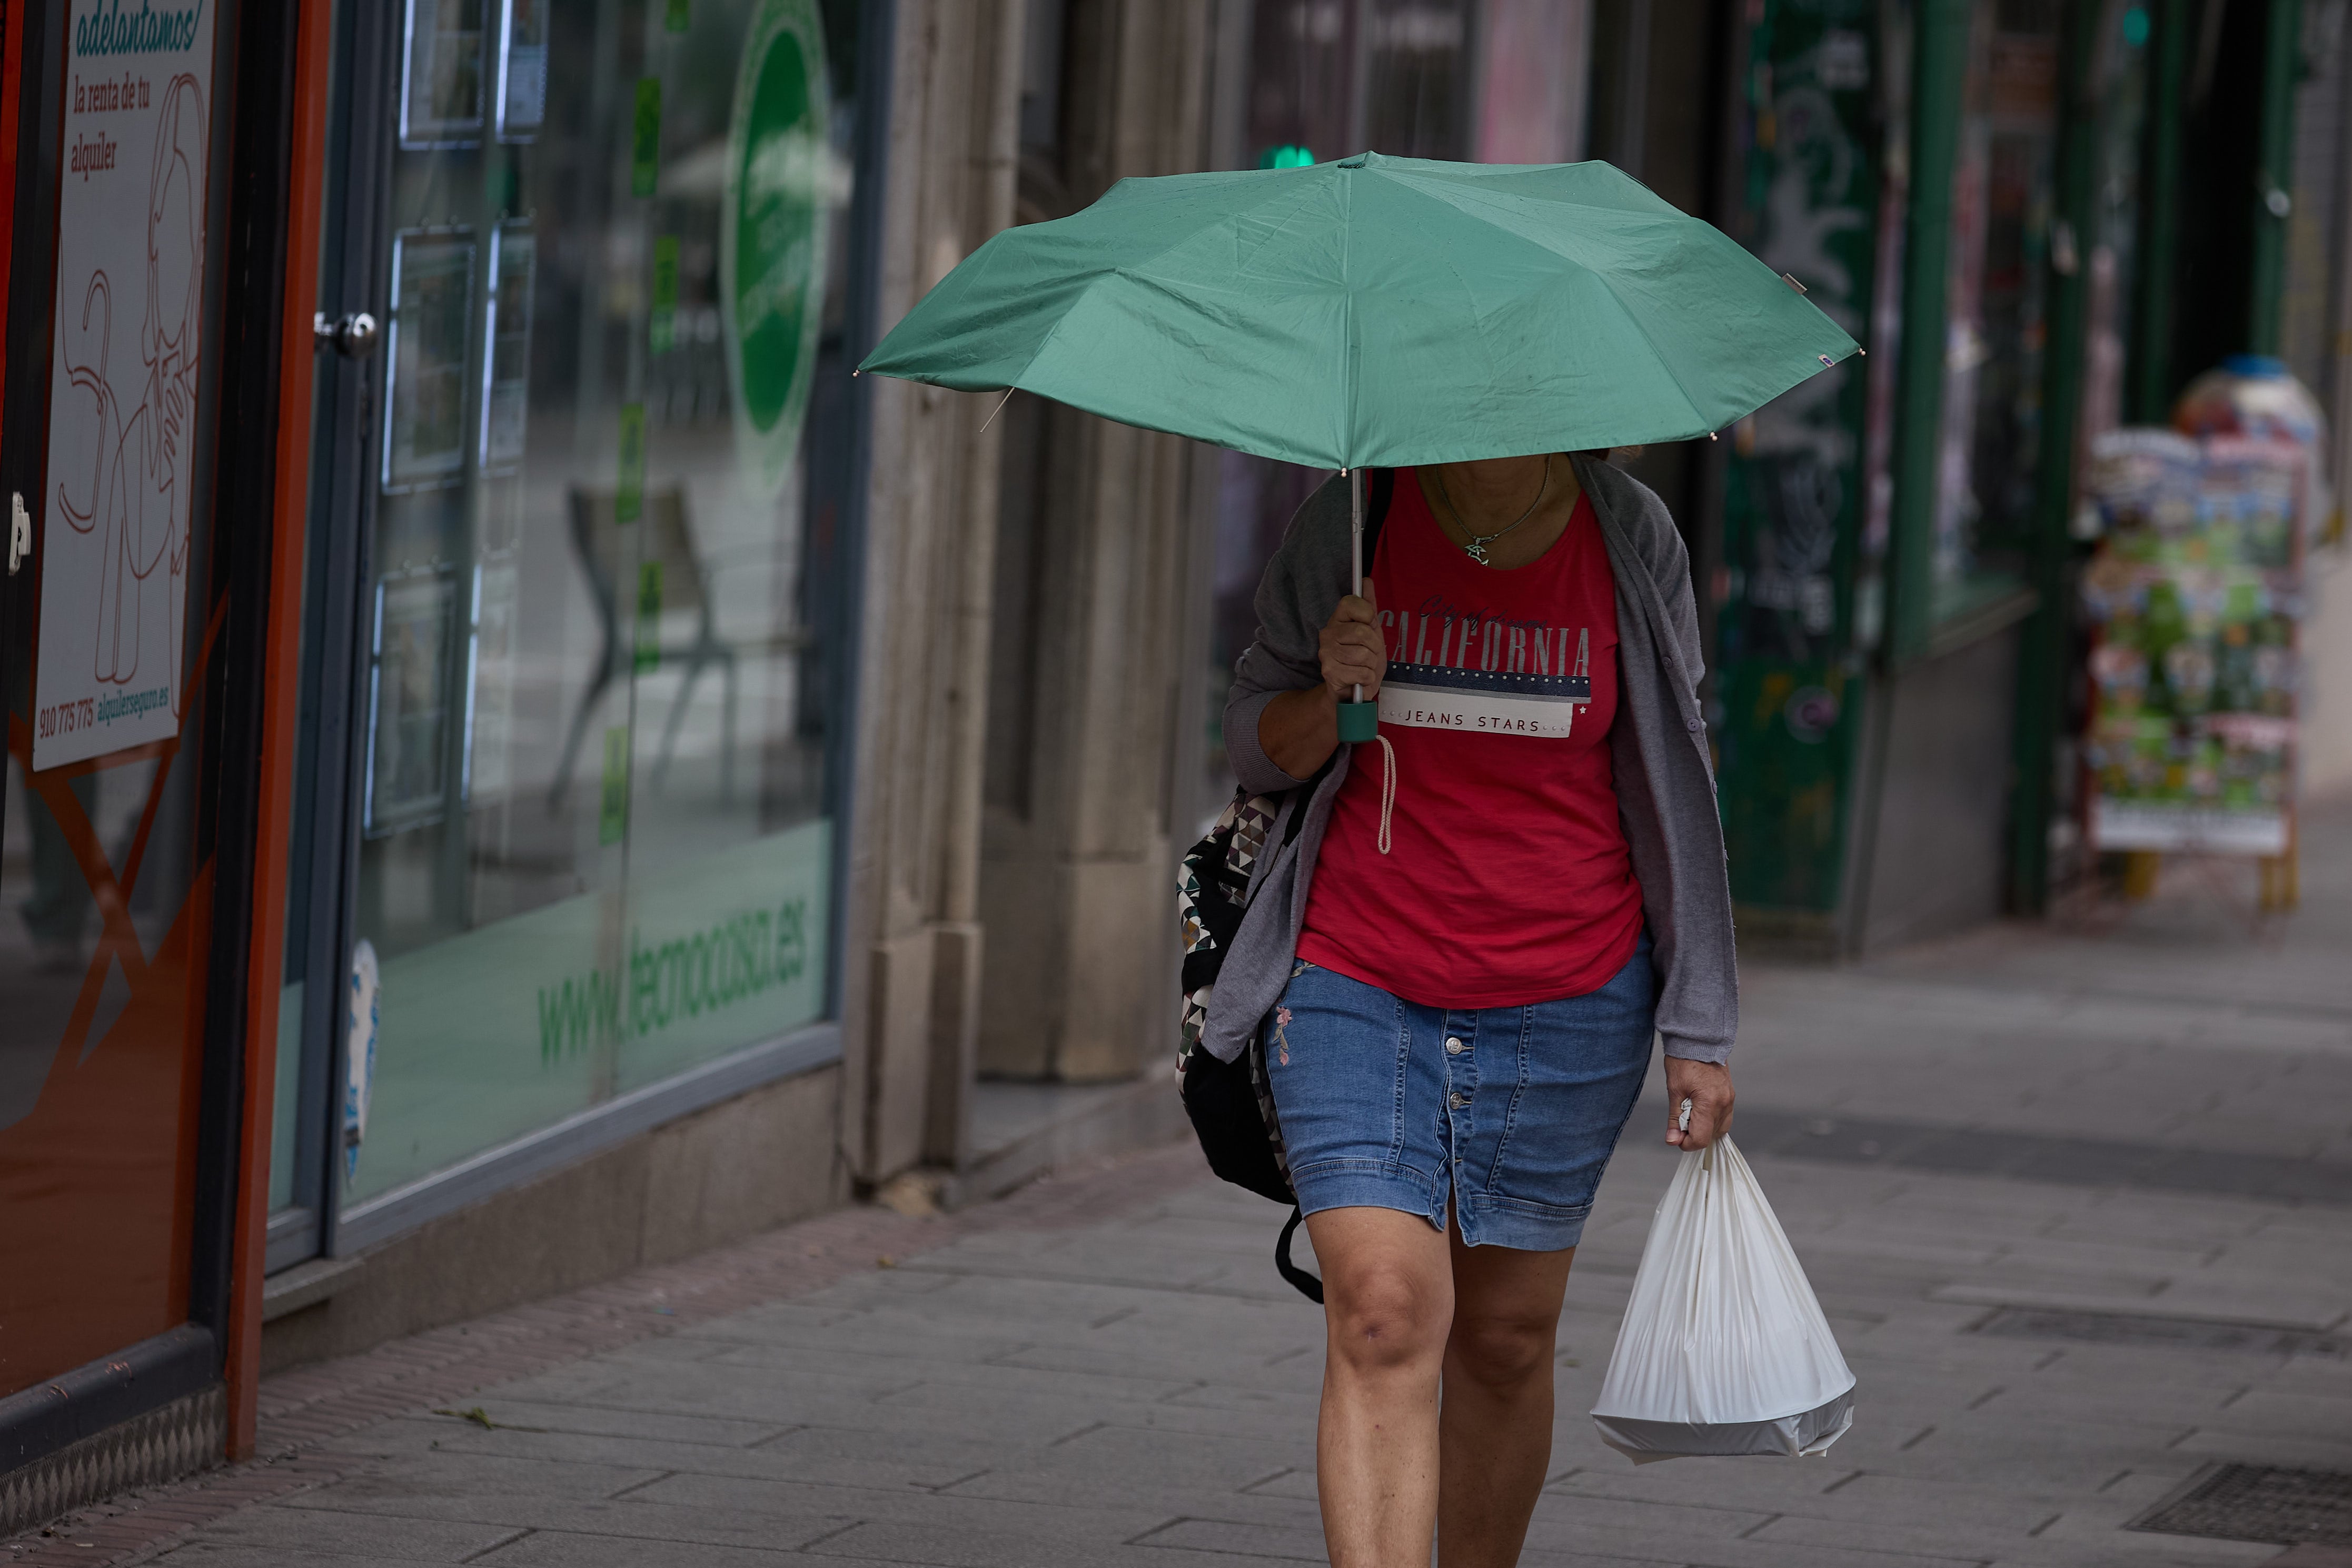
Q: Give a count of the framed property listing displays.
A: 6